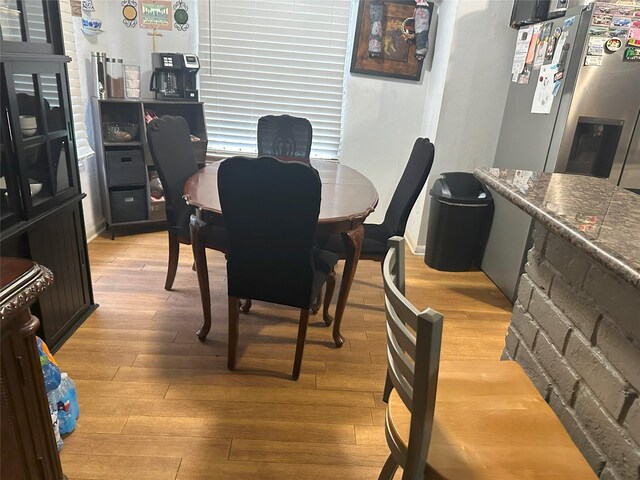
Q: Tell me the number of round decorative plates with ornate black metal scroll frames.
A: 2